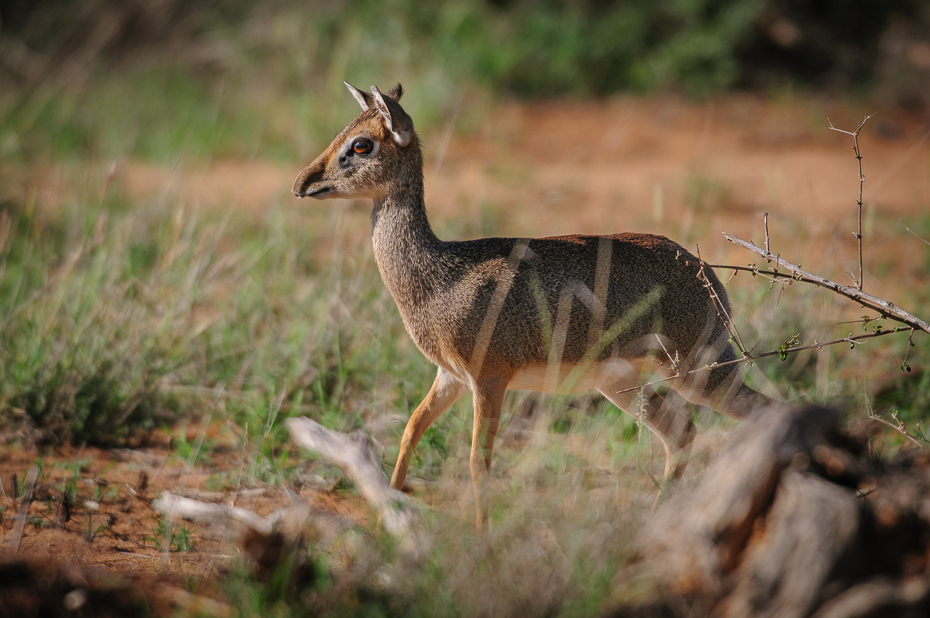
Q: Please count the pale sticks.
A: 2